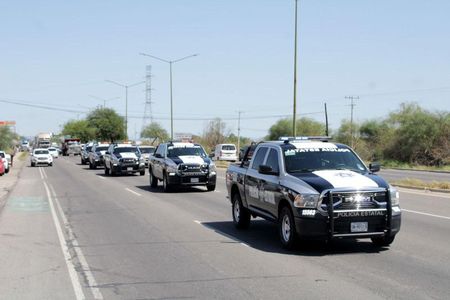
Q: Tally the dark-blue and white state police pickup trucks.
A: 5